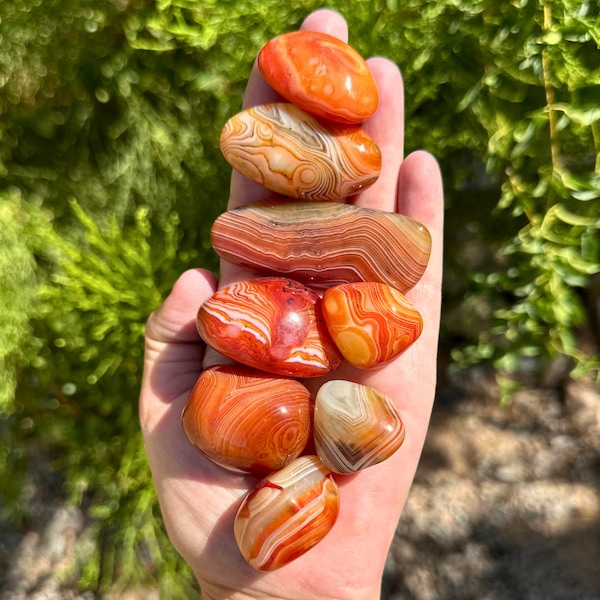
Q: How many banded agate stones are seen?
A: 8